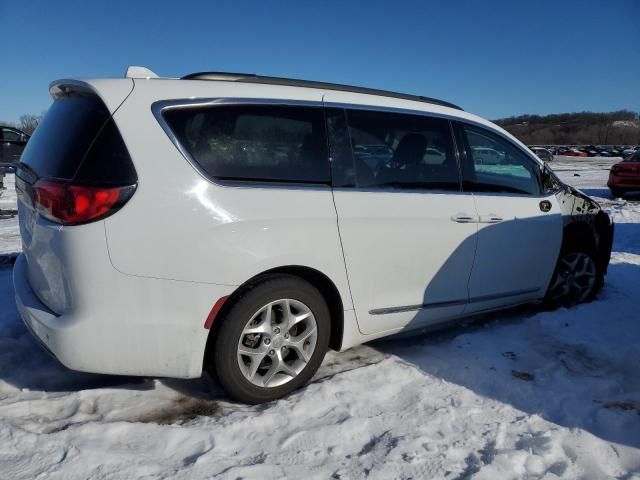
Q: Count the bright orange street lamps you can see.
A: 0